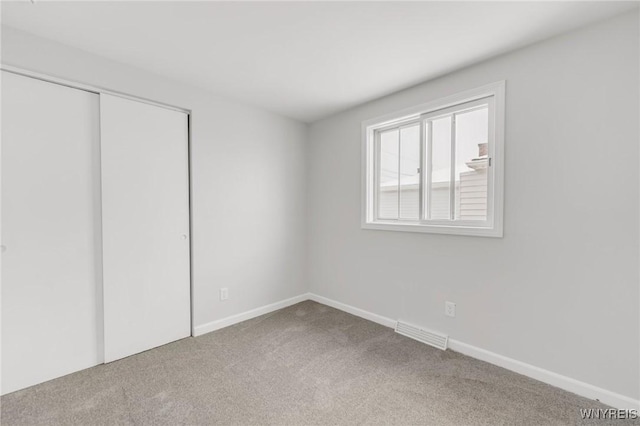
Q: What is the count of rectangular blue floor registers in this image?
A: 0